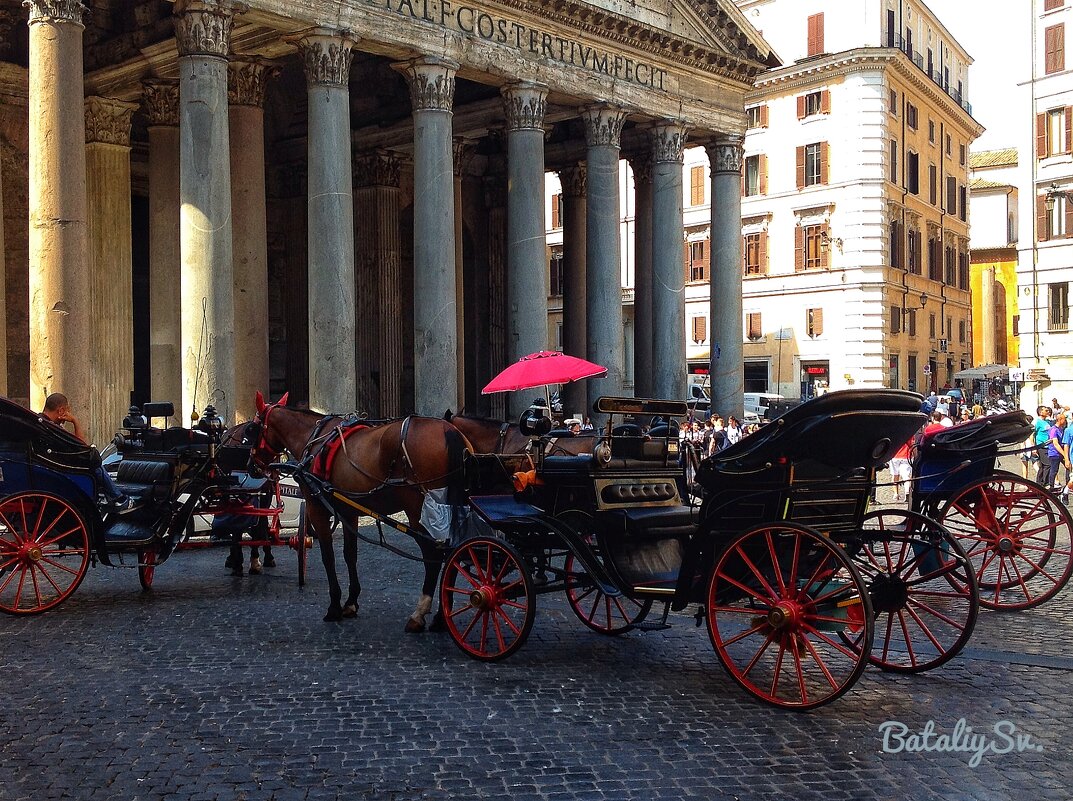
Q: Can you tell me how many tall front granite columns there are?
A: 8